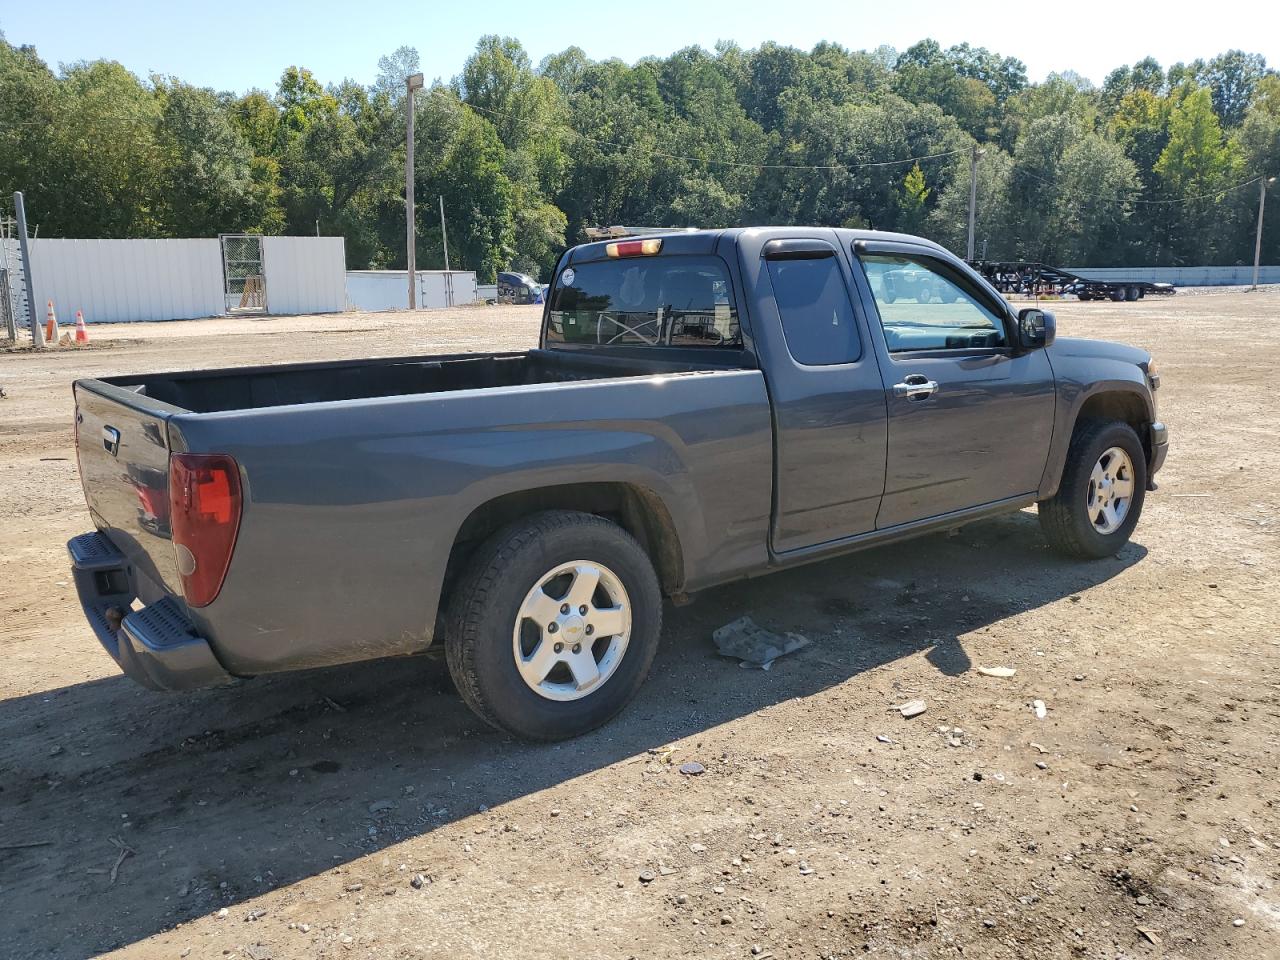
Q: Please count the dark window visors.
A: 2